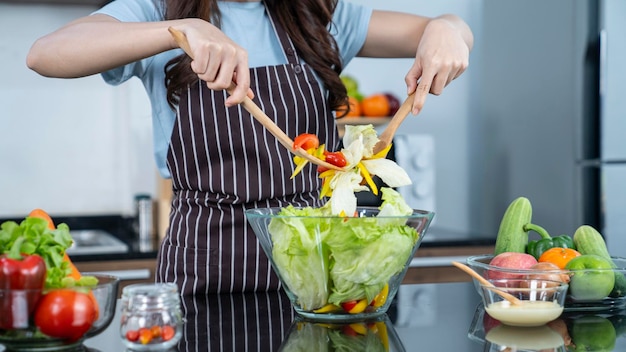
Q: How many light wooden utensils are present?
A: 3